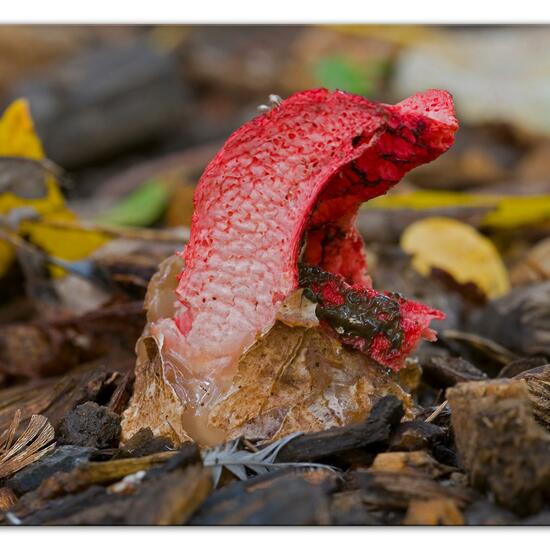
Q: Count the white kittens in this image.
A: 0